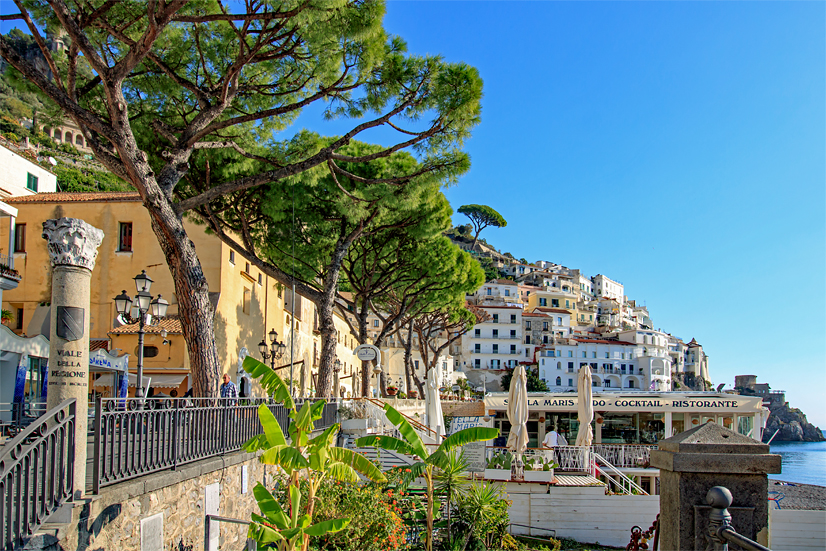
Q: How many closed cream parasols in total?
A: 3